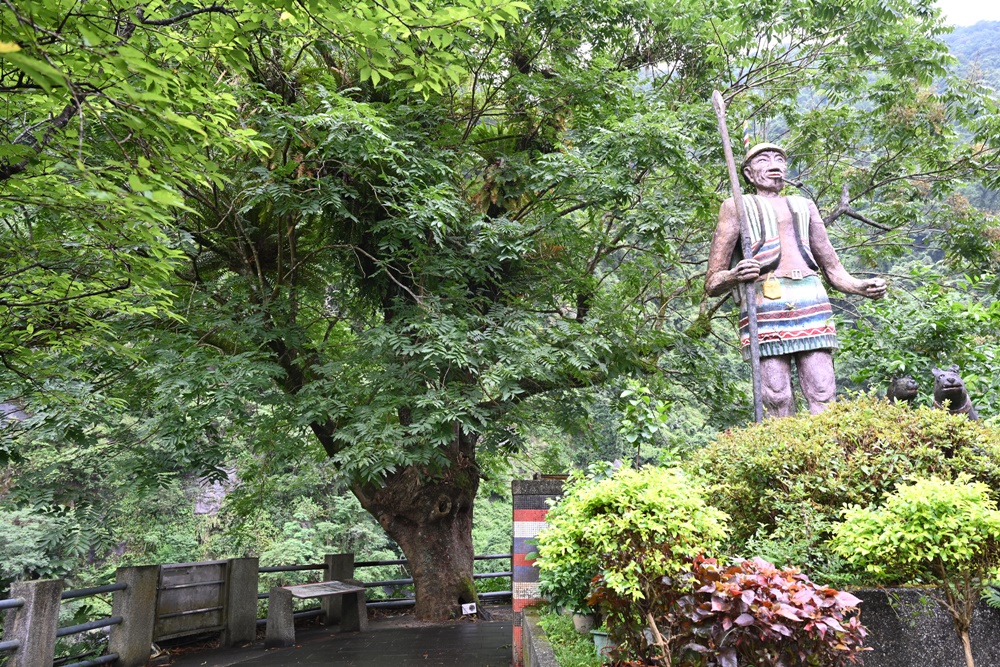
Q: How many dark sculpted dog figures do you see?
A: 2